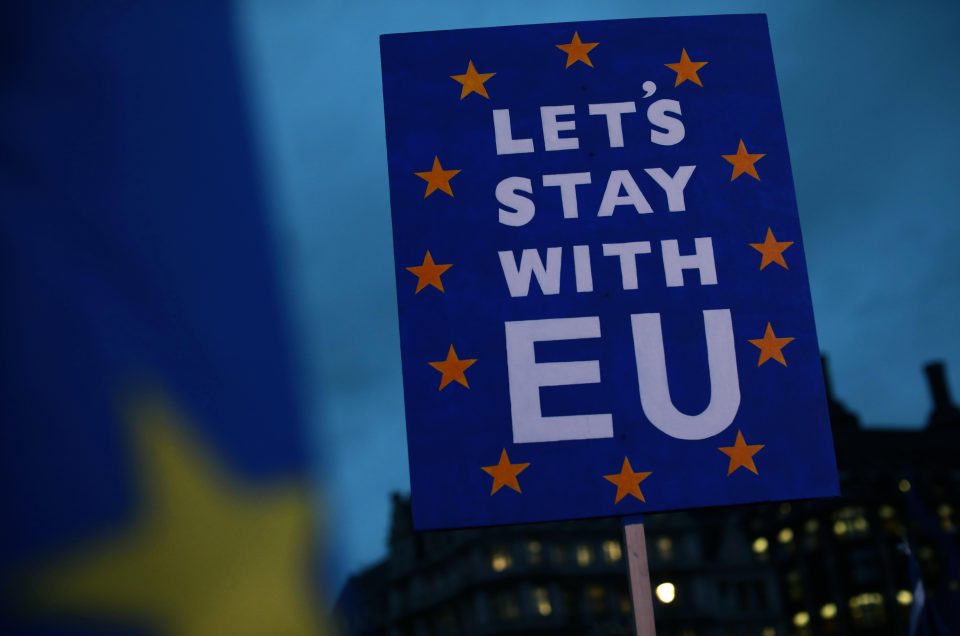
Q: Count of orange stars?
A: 12